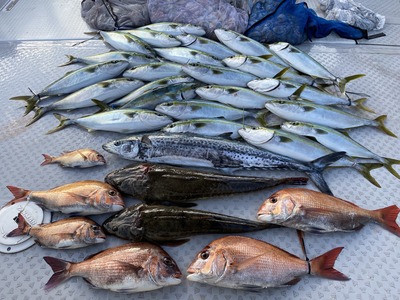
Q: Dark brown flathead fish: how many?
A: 2